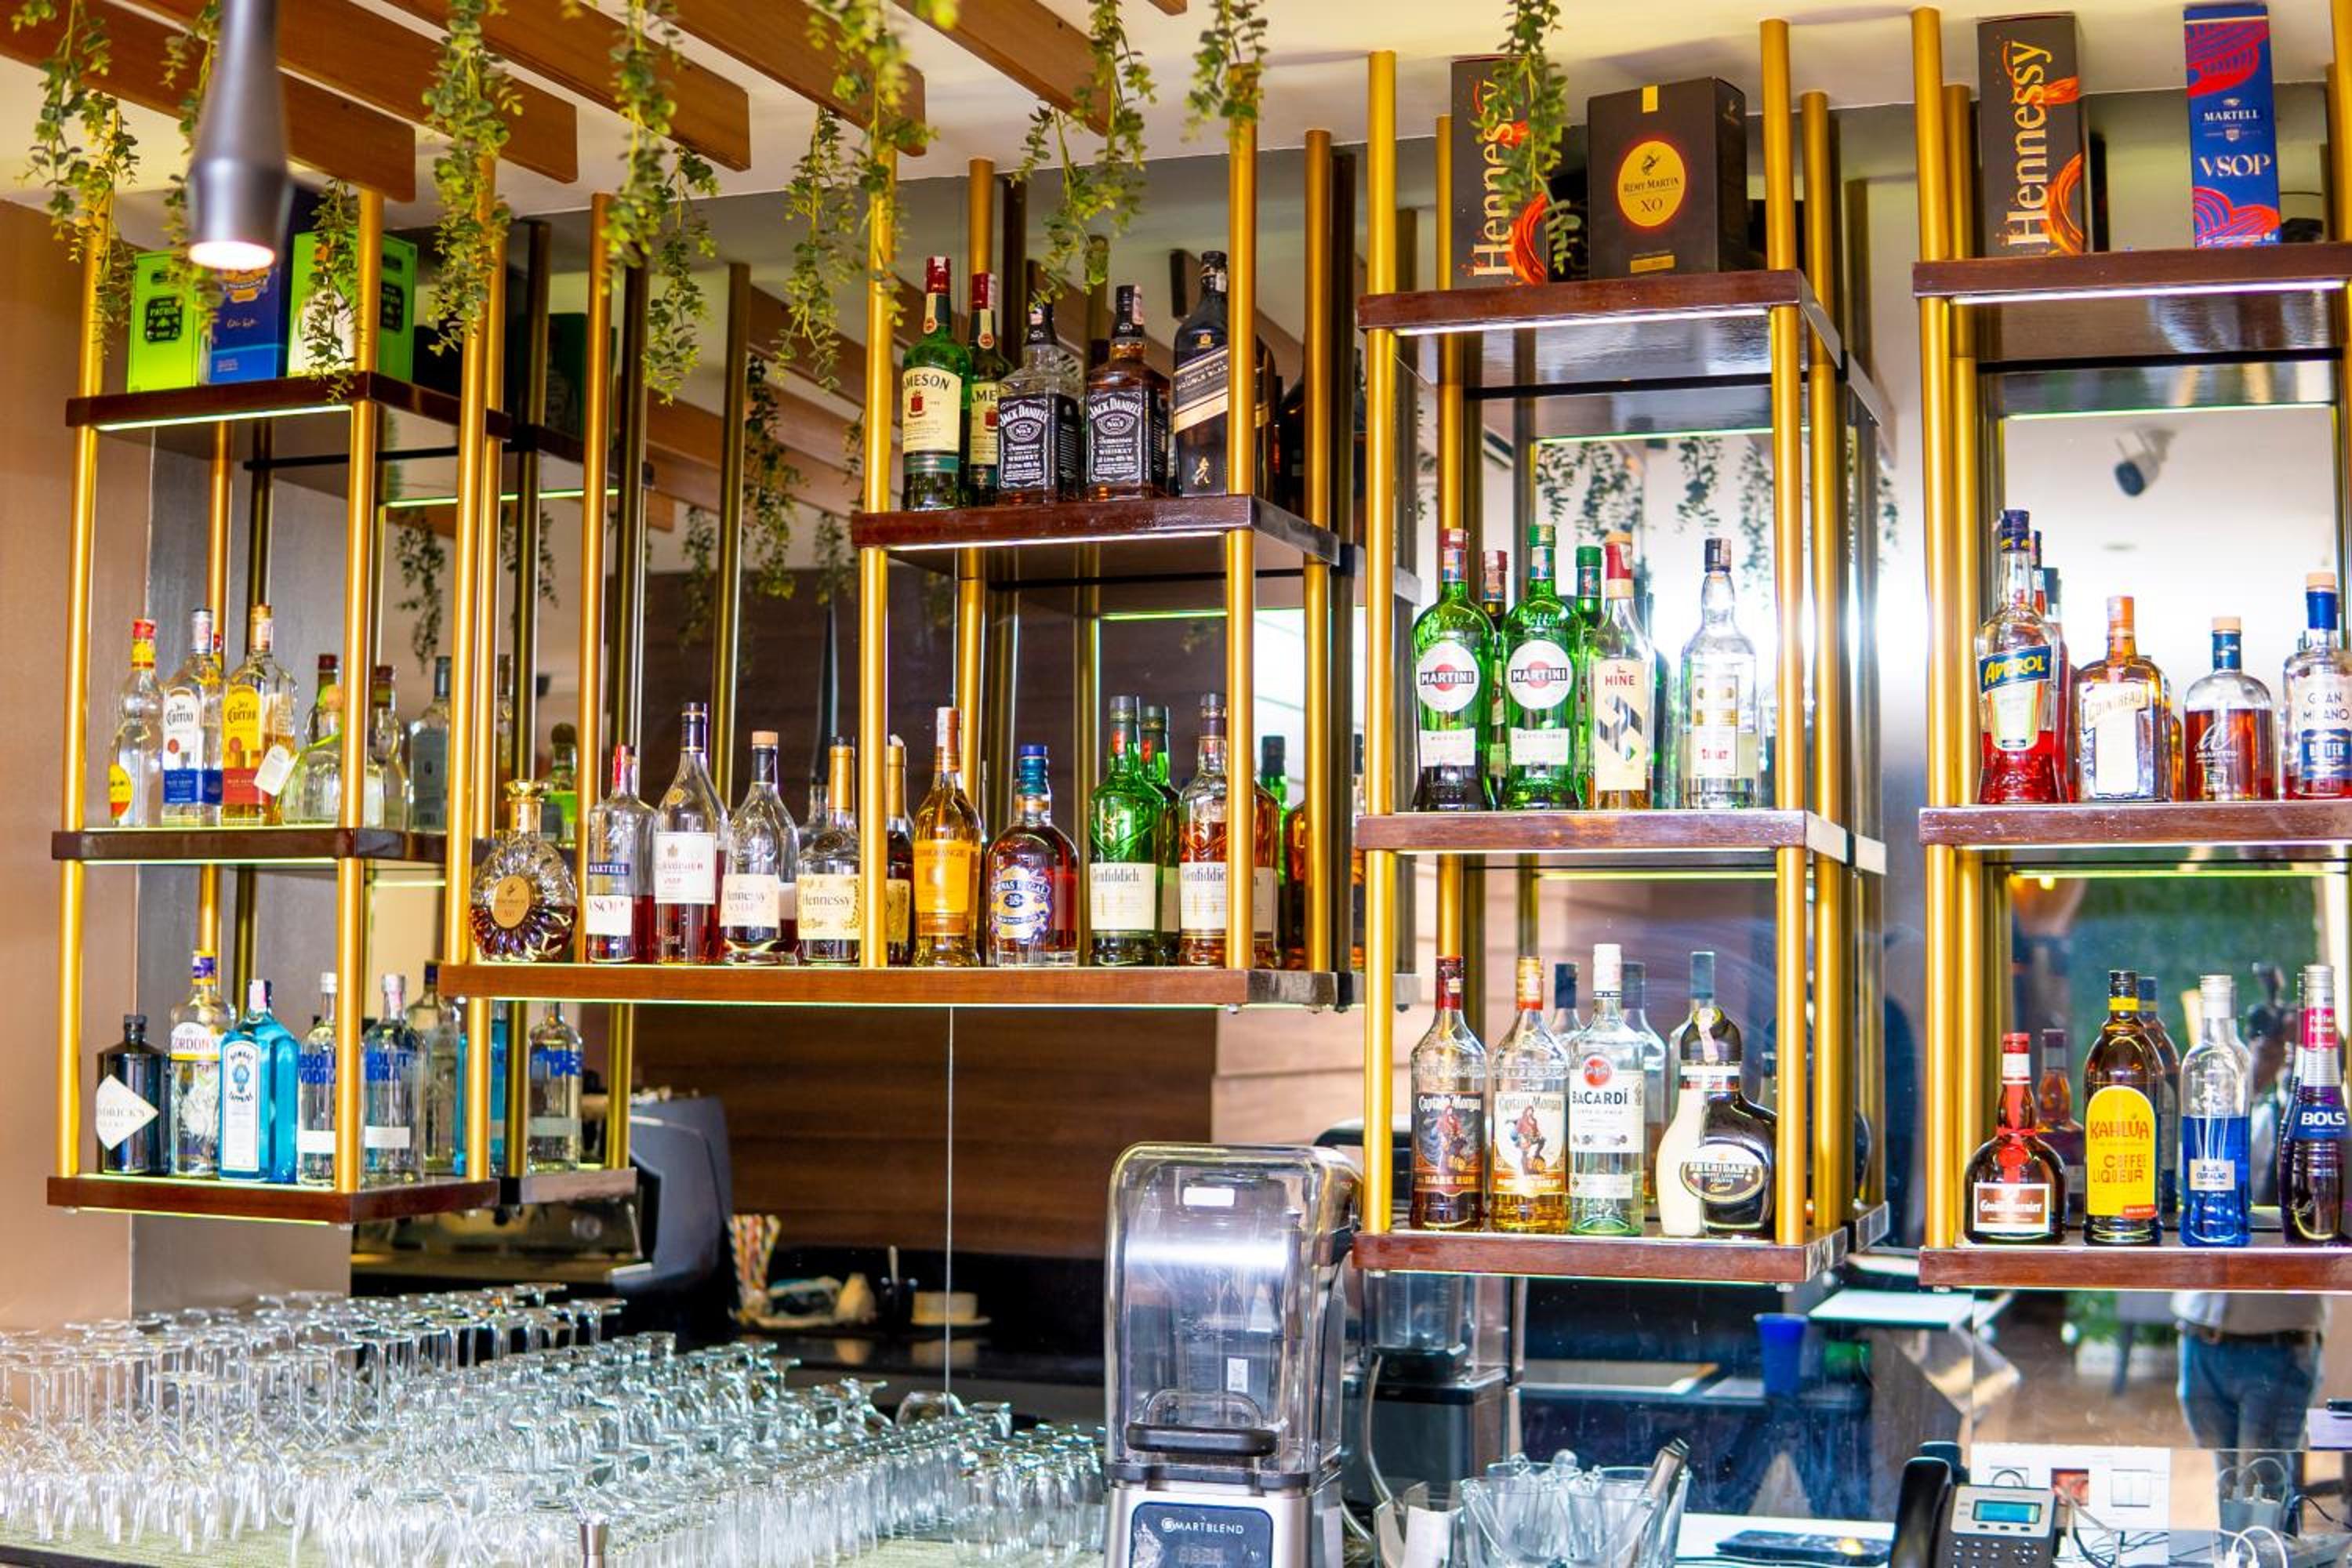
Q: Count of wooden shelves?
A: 11